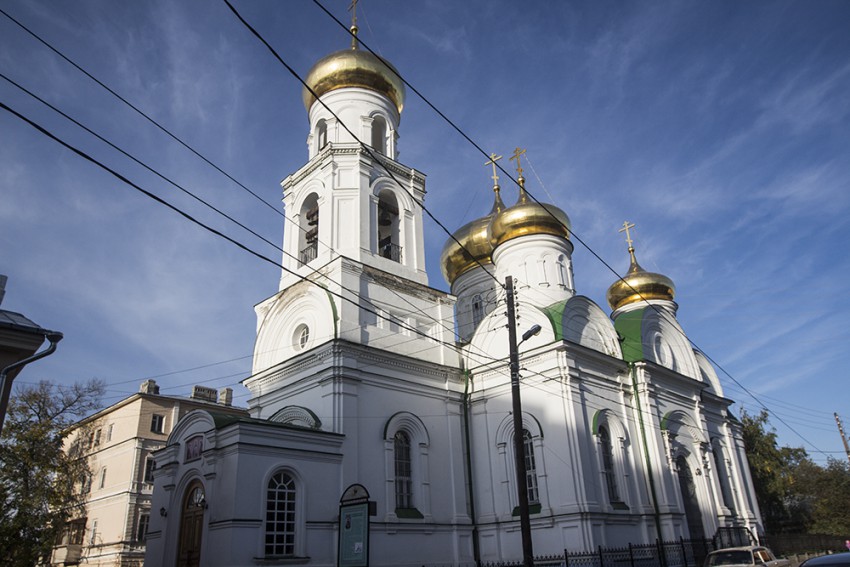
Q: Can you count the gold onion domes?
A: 4